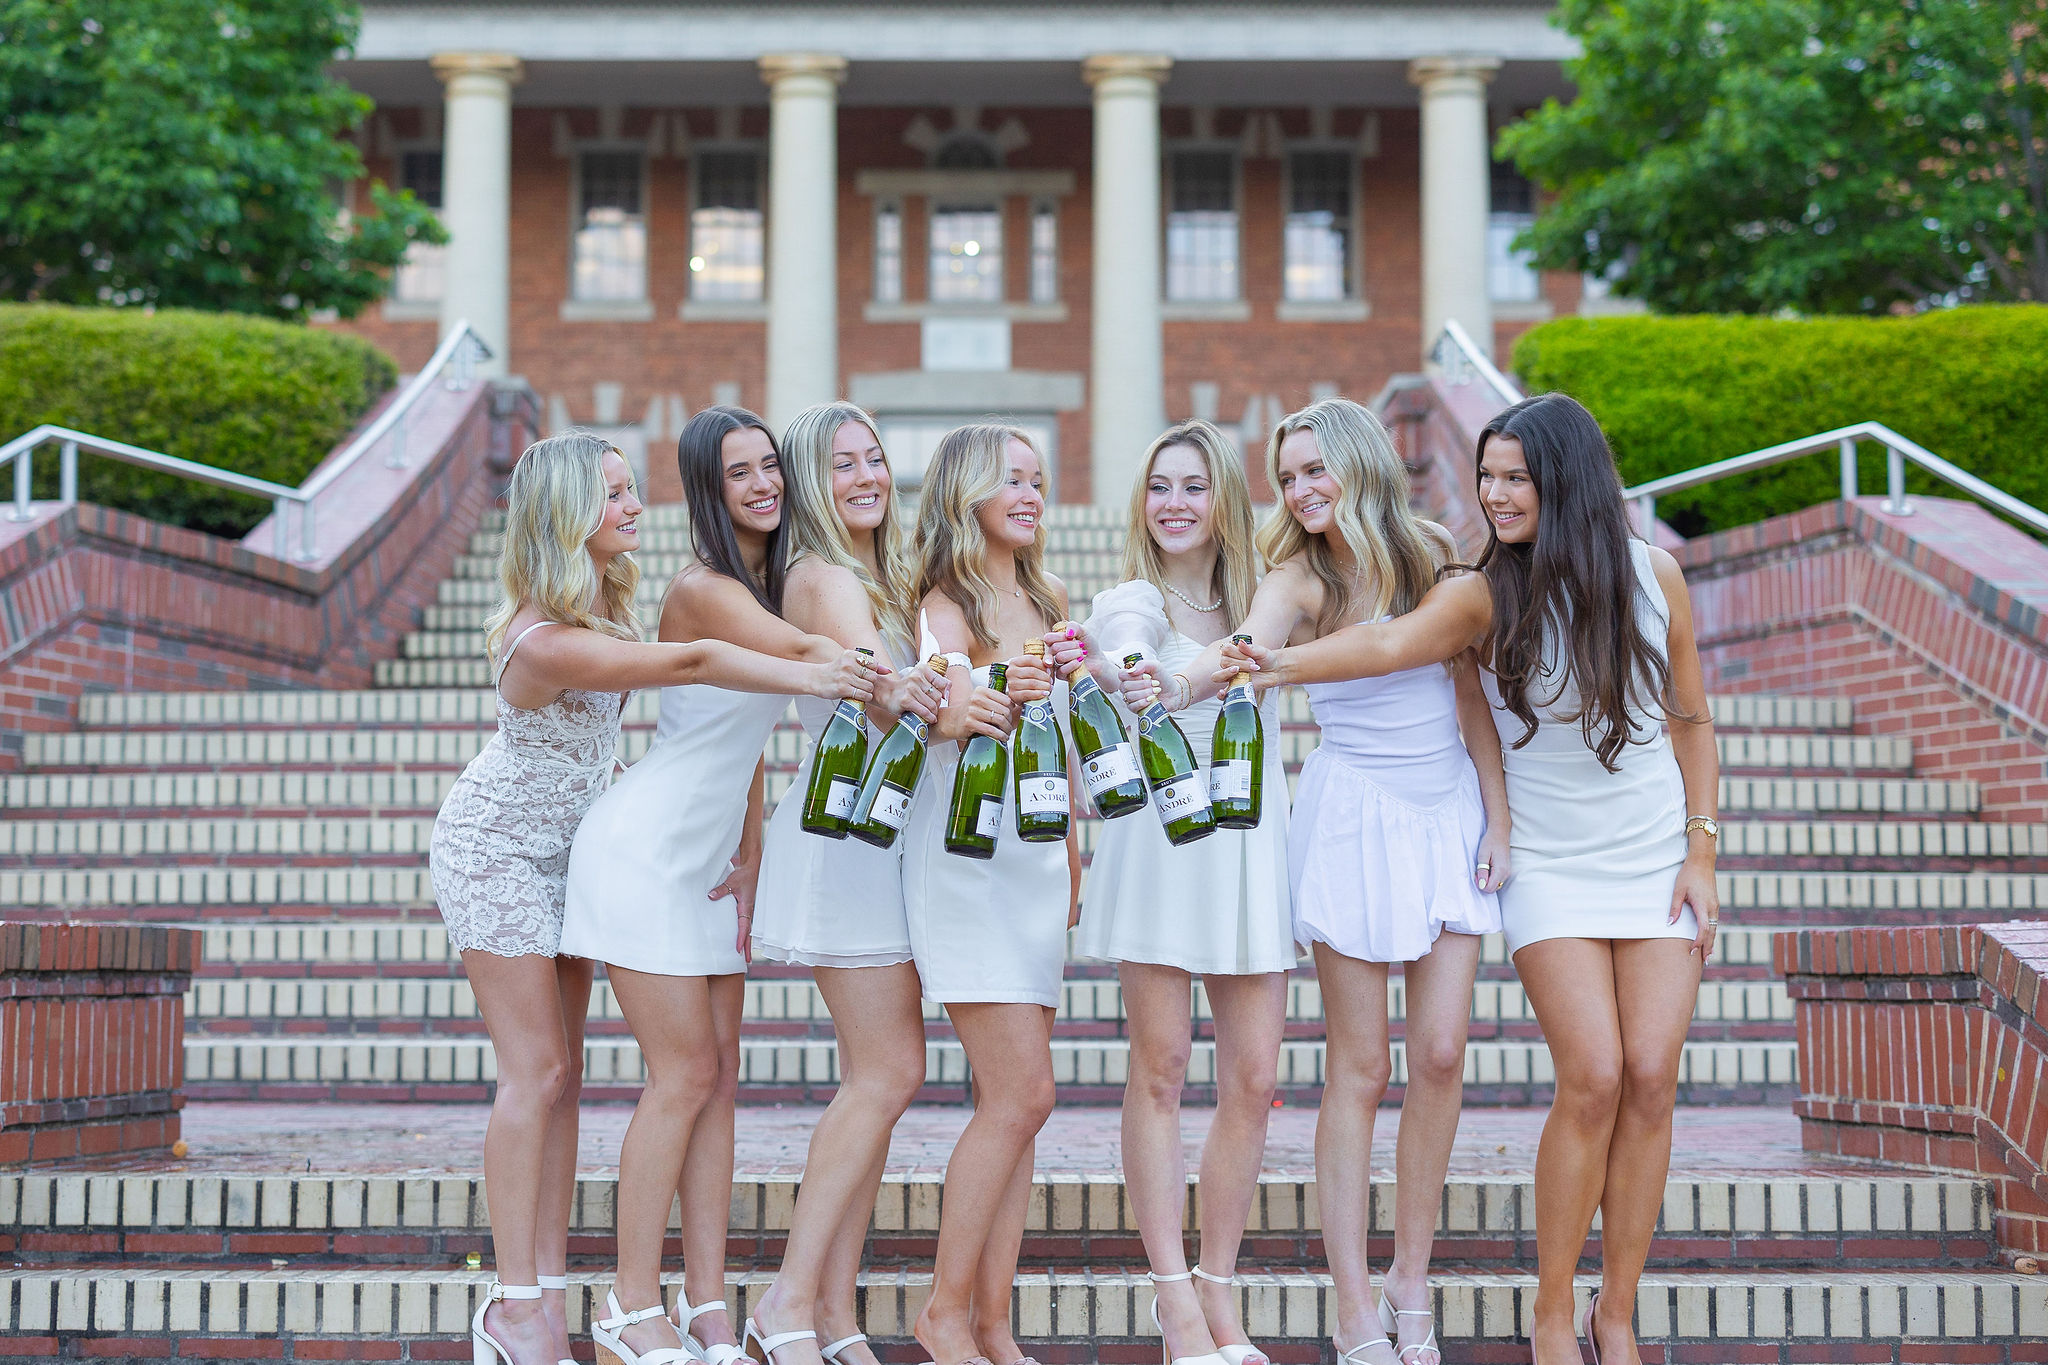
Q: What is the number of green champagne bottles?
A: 7